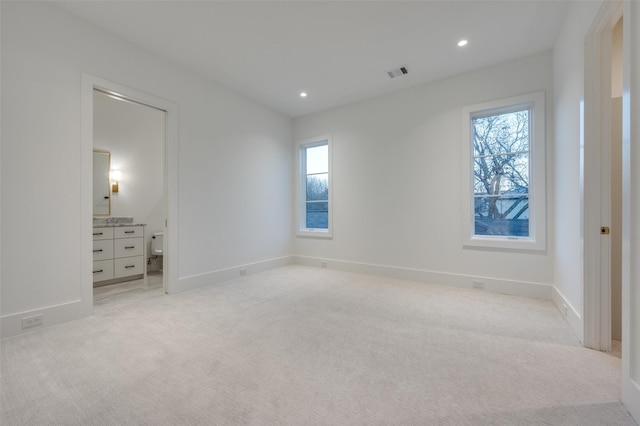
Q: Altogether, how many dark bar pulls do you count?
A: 6